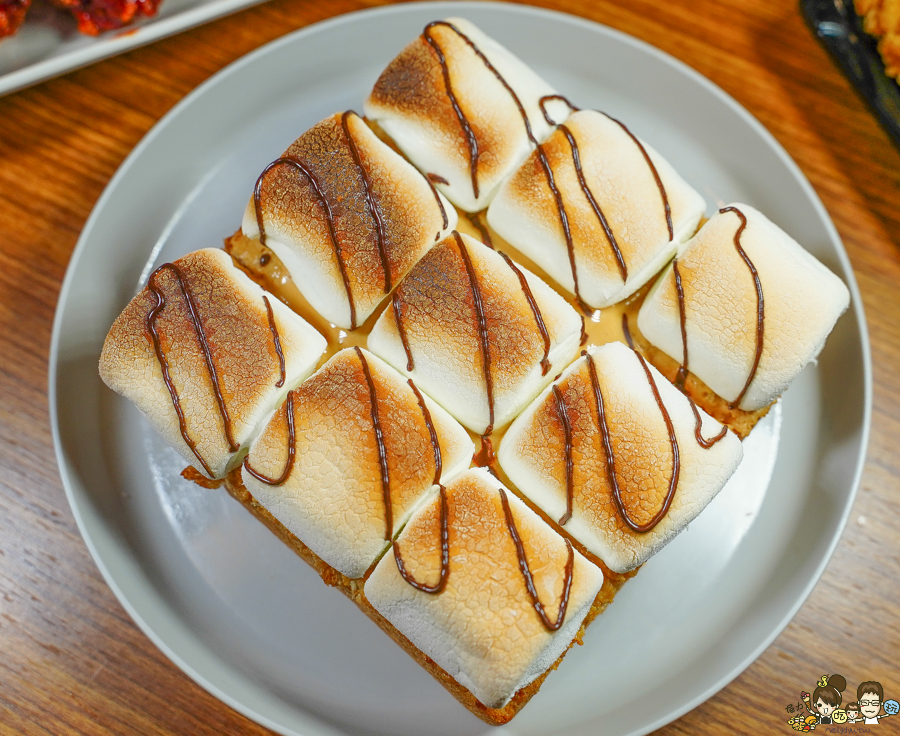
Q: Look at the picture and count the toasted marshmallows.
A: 9